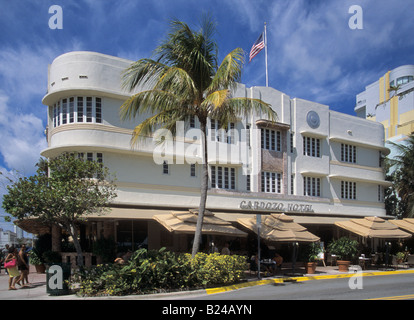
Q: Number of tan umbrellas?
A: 4